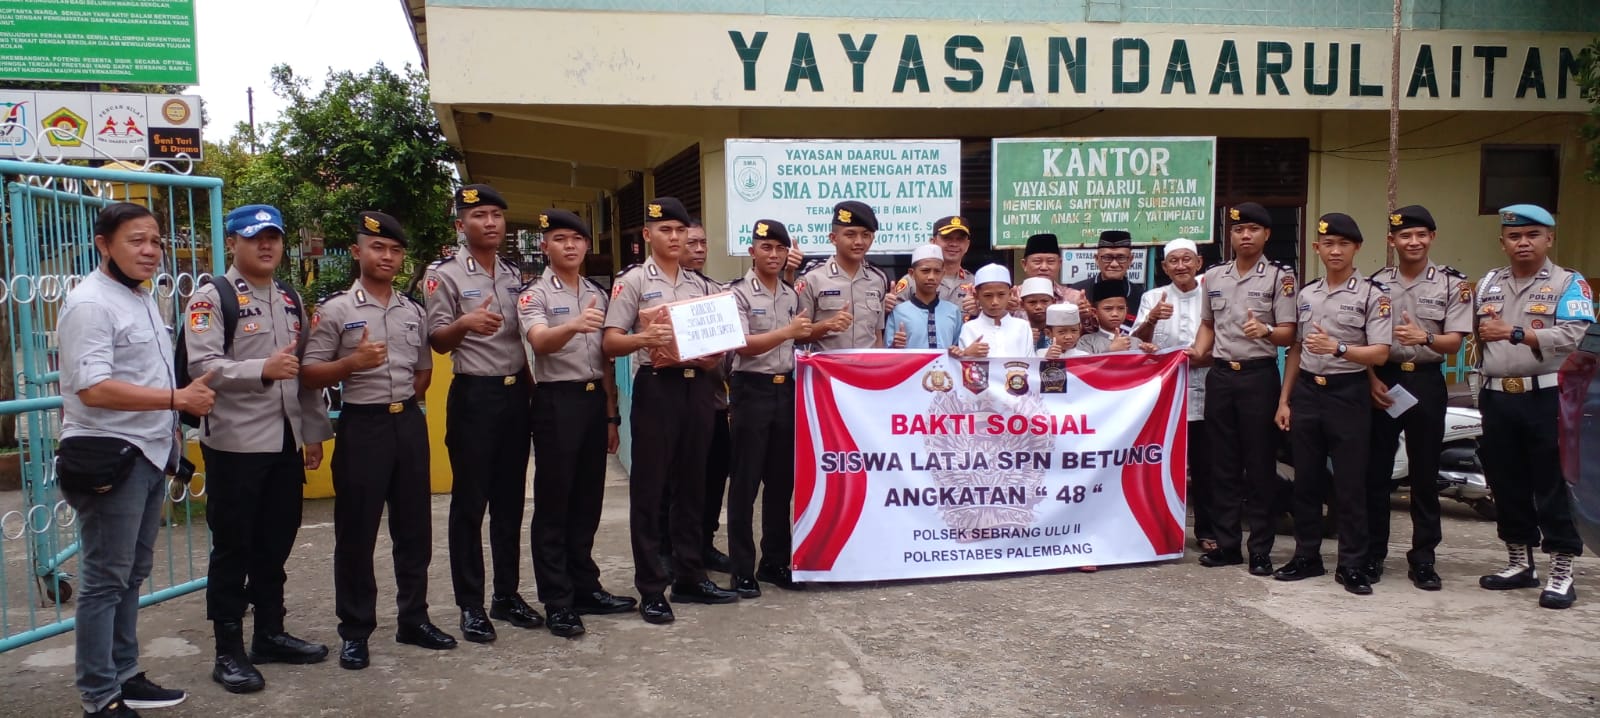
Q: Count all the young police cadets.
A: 9